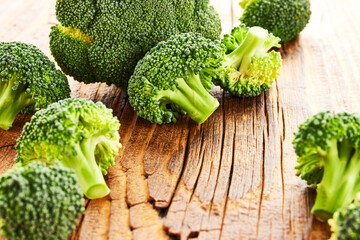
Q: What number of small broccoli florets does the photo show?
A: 8